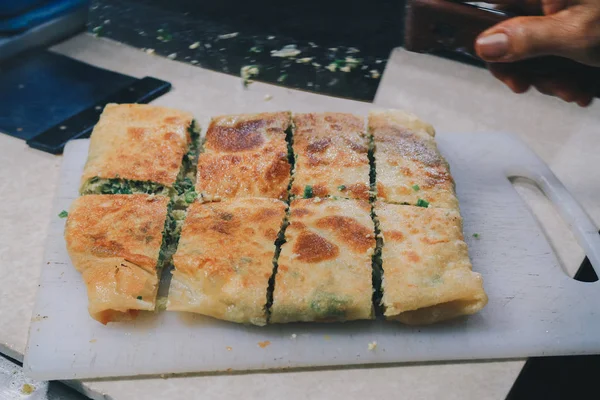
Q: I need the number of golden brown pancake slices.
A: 8